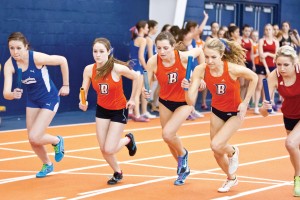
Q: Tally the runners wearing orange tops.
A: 3